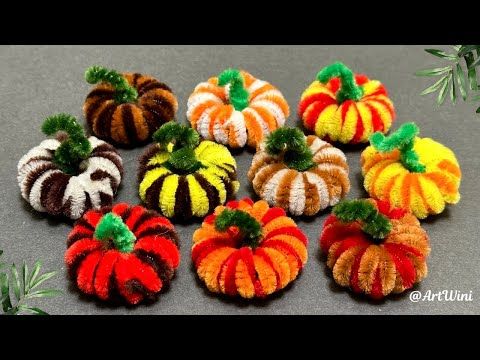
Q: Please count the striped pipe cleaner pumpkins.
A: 10